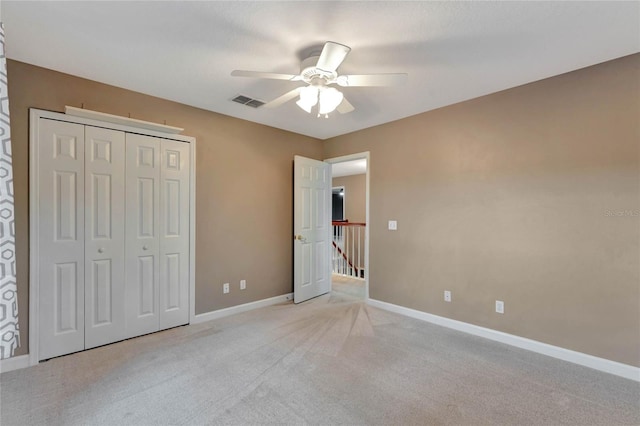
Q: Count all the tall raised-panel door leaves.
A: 5